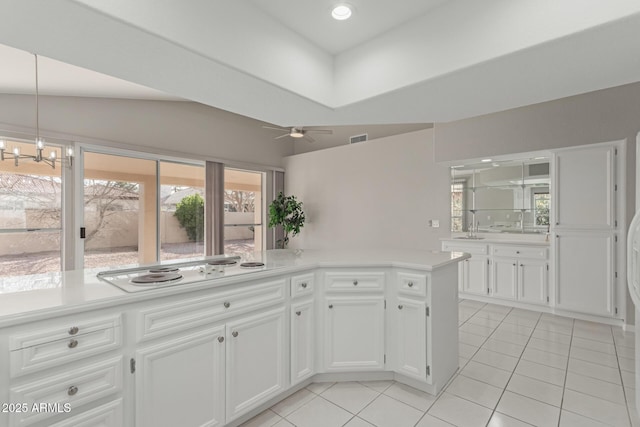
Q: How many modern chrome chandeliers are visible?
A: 1